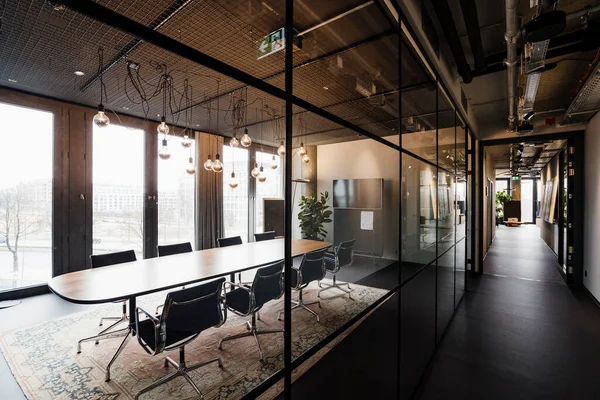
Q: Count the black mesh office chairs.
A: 8